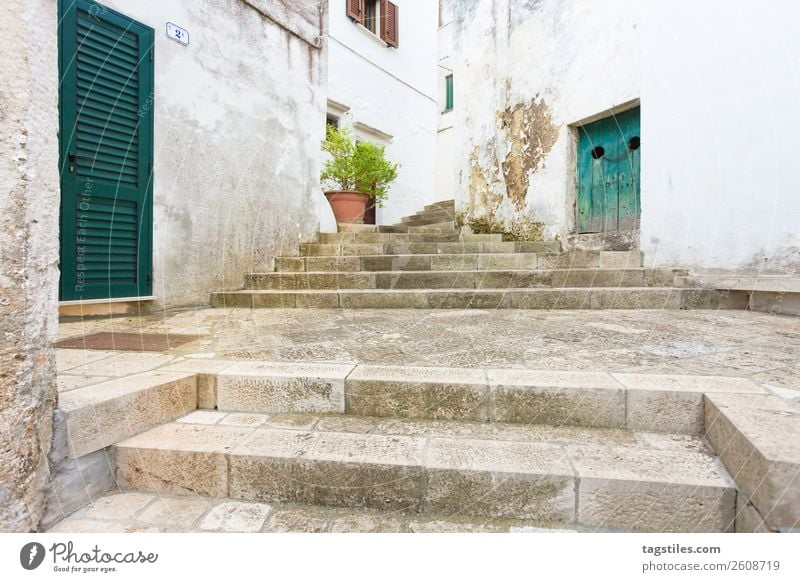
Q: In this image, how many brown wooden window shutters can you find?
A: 2